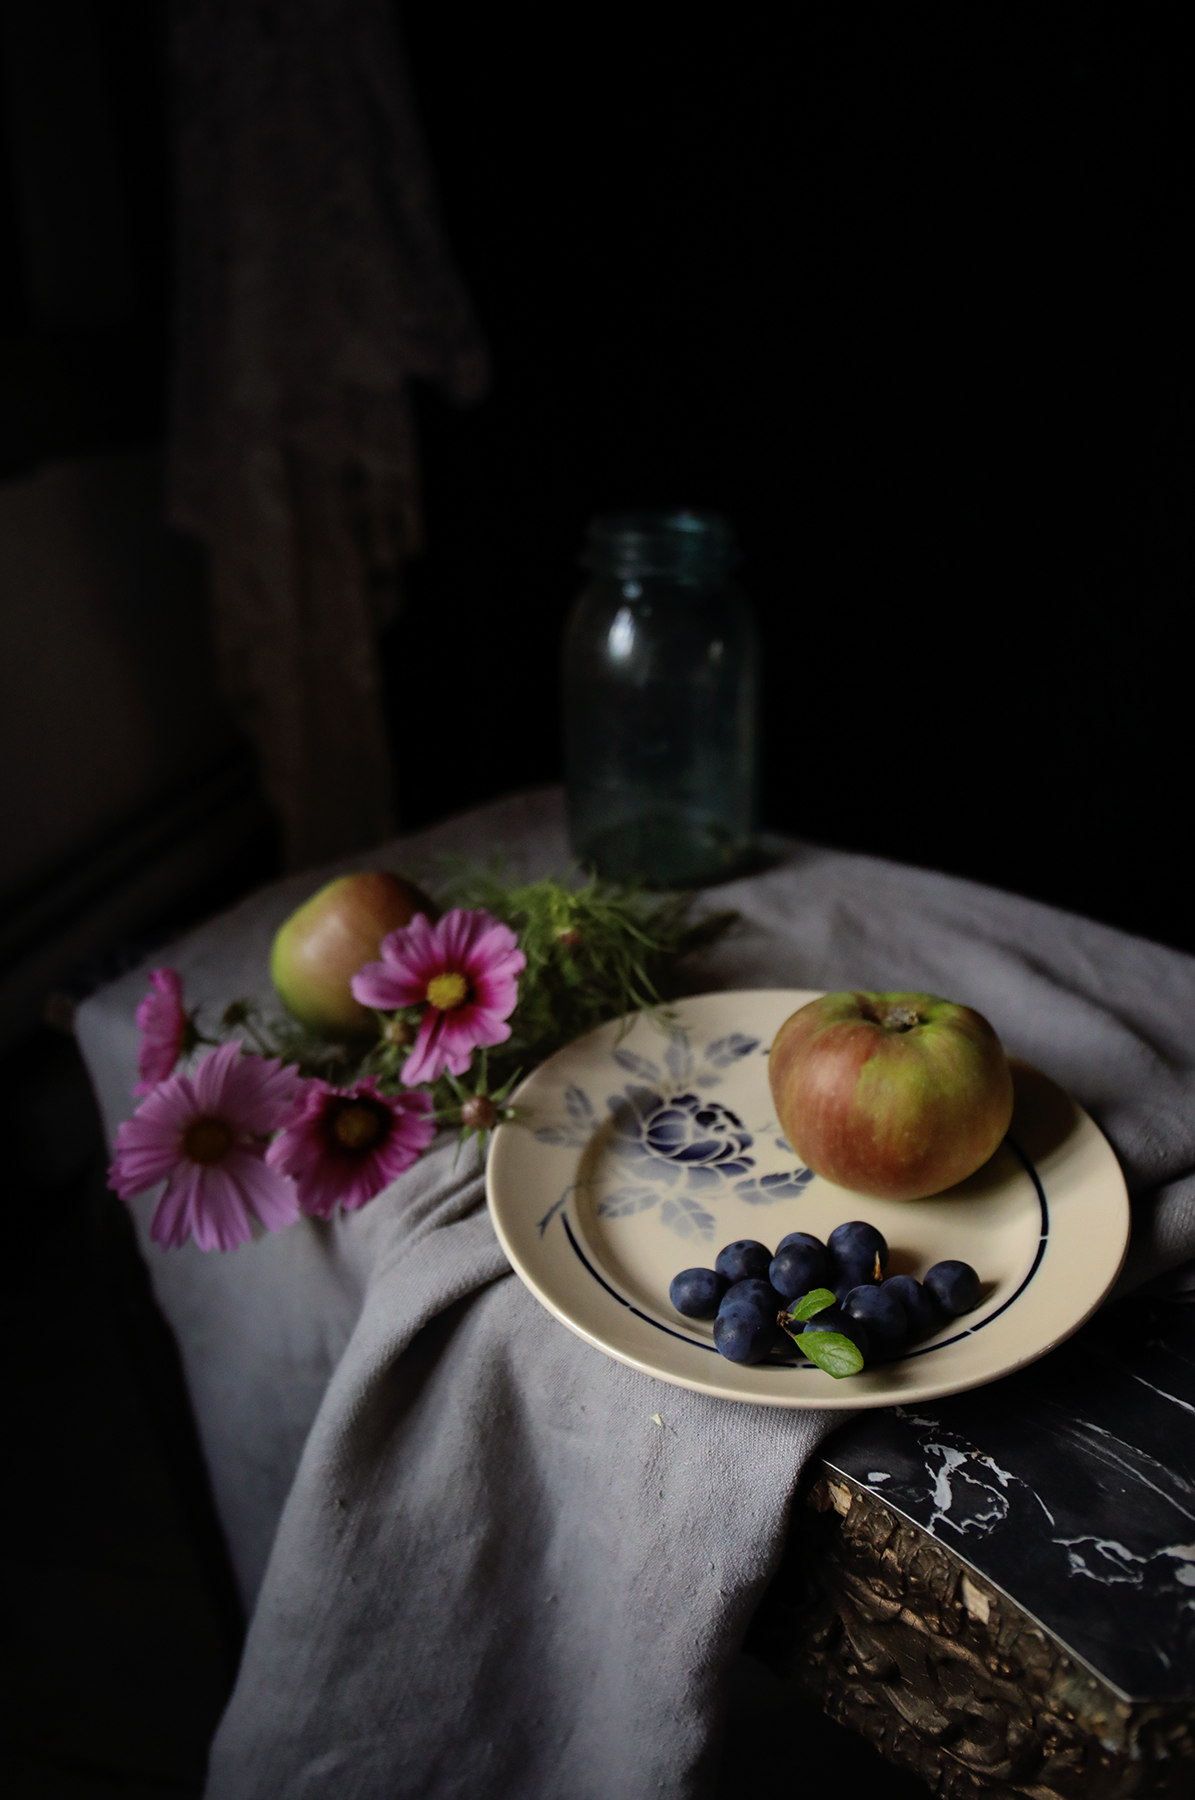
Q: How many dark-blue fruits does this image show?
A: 13